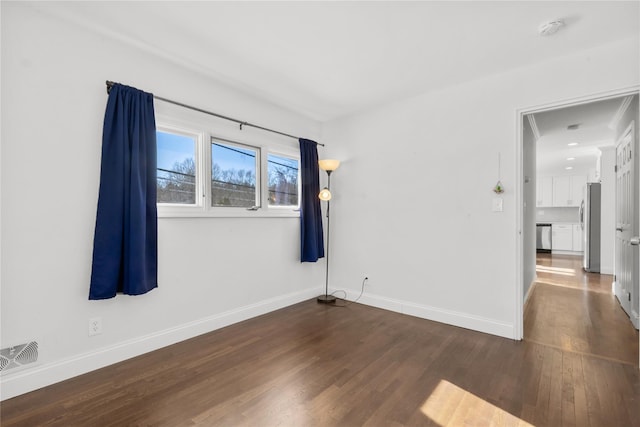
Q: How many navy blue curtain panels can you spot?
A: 2